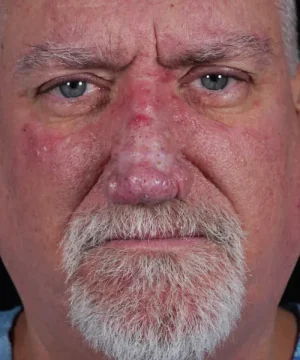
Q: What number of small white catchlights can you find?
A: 4